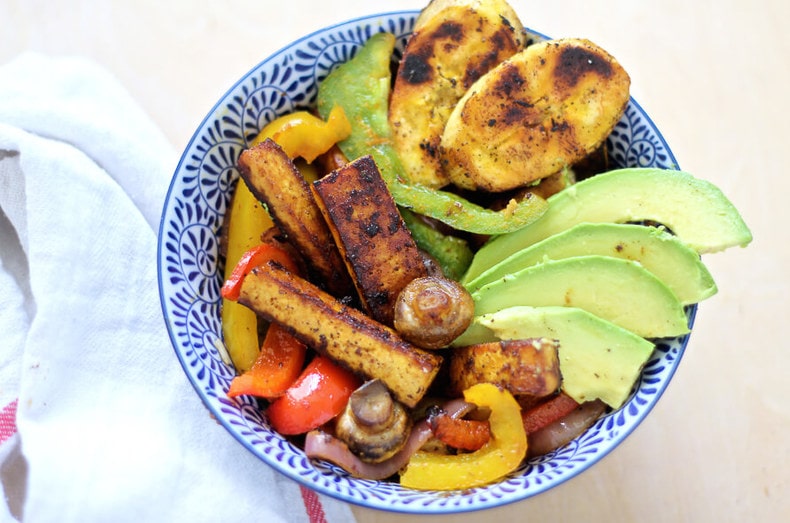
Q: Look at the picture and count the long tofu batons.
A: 3